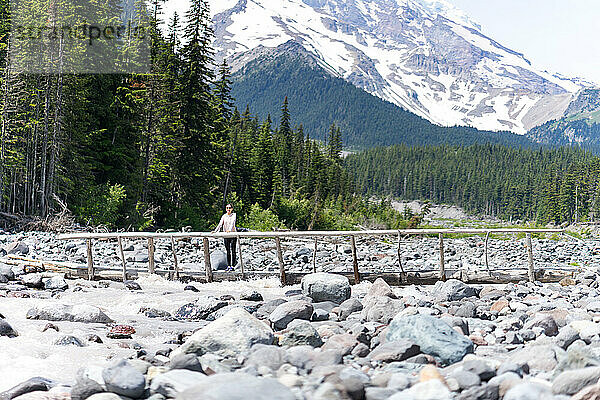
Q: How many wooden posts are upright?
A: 13